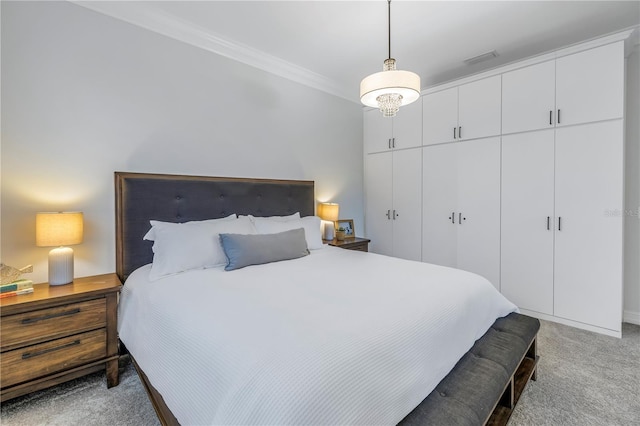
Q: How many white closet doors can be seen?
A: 12